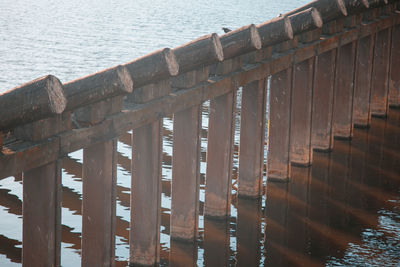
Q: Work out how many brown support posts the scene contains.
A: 13